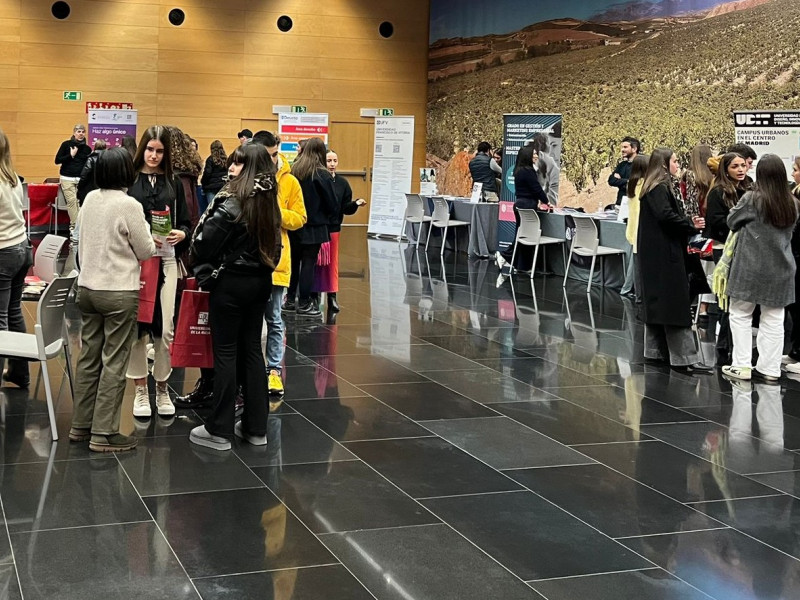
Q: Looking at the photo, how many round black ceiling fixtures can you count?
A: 4